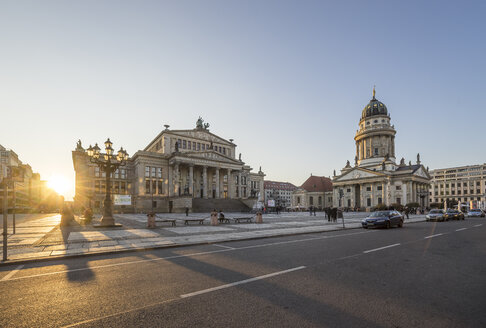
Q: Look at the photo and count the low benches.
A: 4